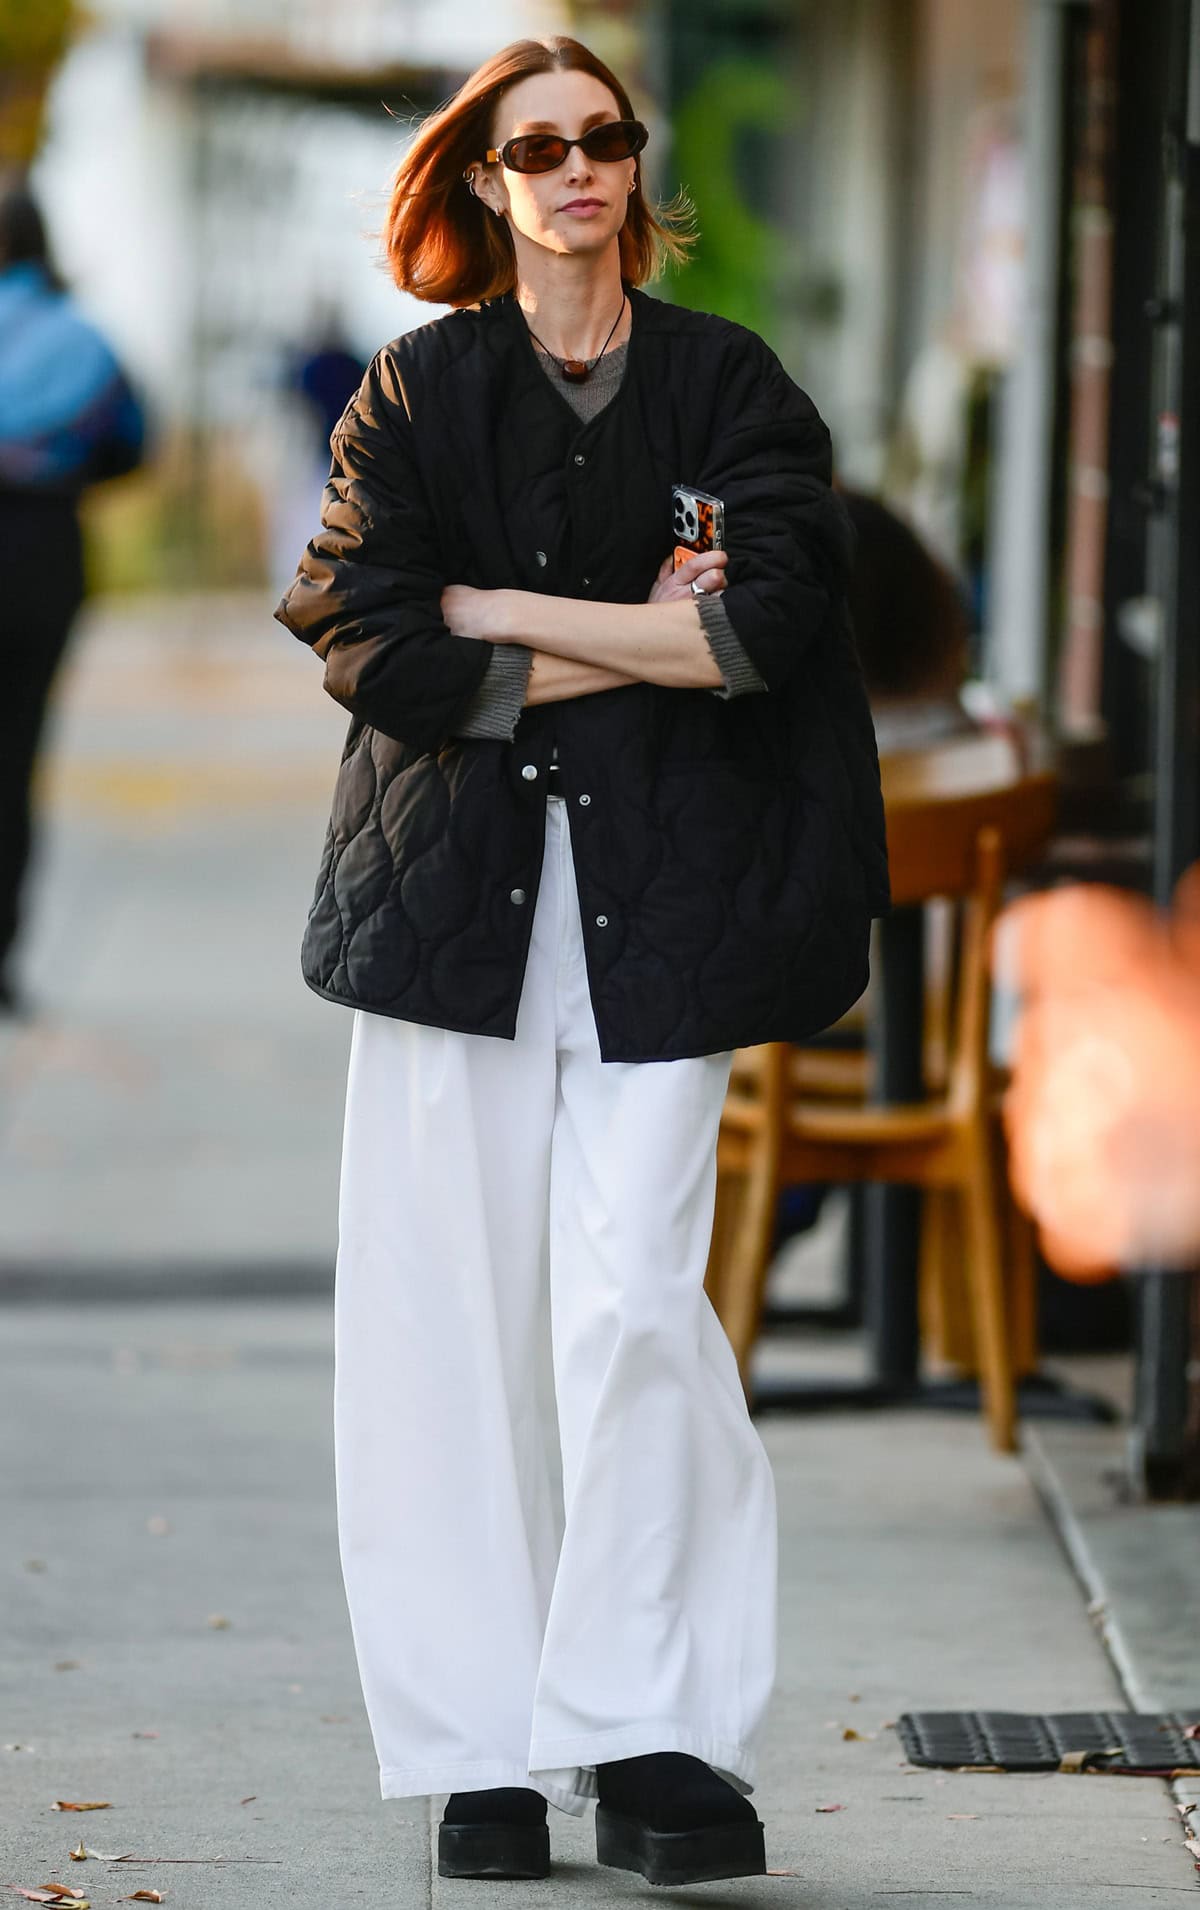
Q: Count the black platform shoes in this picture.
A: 2